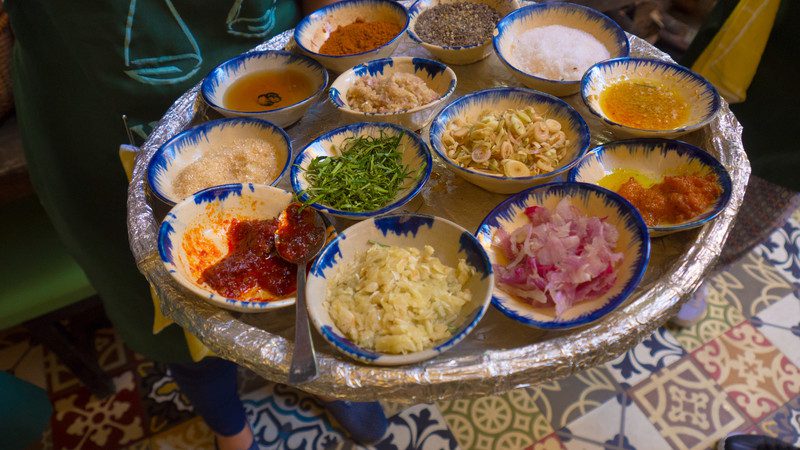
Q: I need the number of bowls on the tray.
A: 13